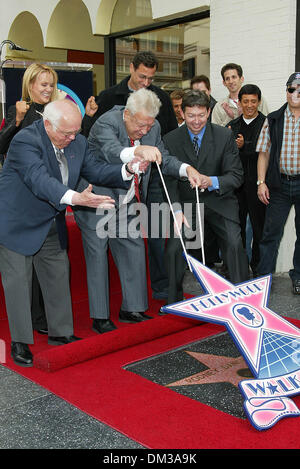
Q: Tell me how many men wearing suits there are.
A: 3